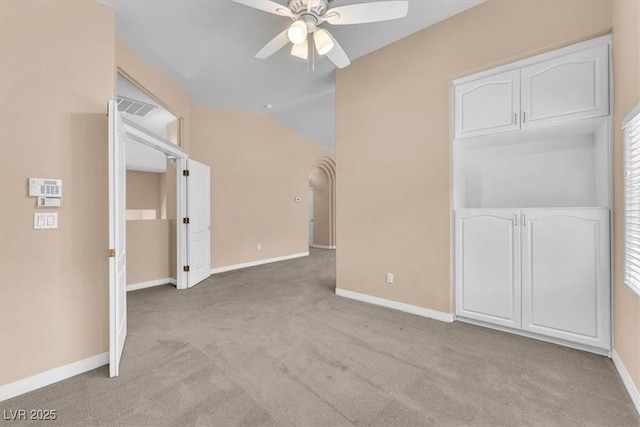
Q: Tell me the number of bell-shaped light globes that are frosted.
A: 3